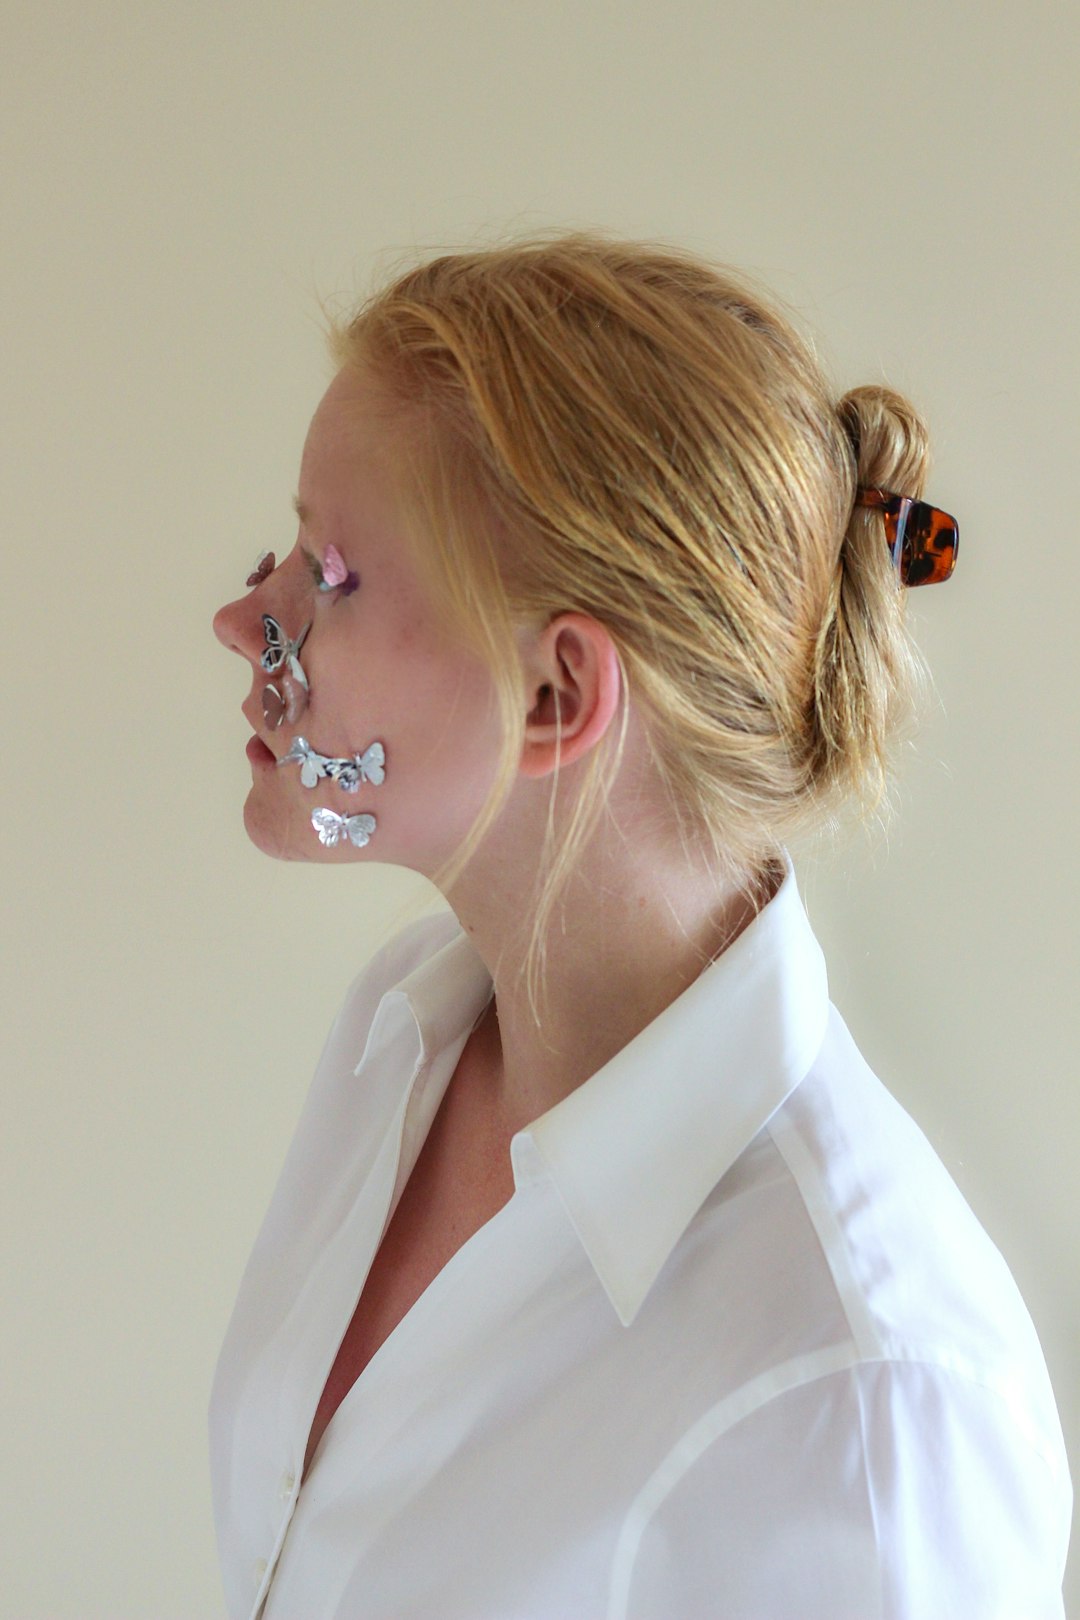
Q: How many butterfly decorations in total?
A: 7